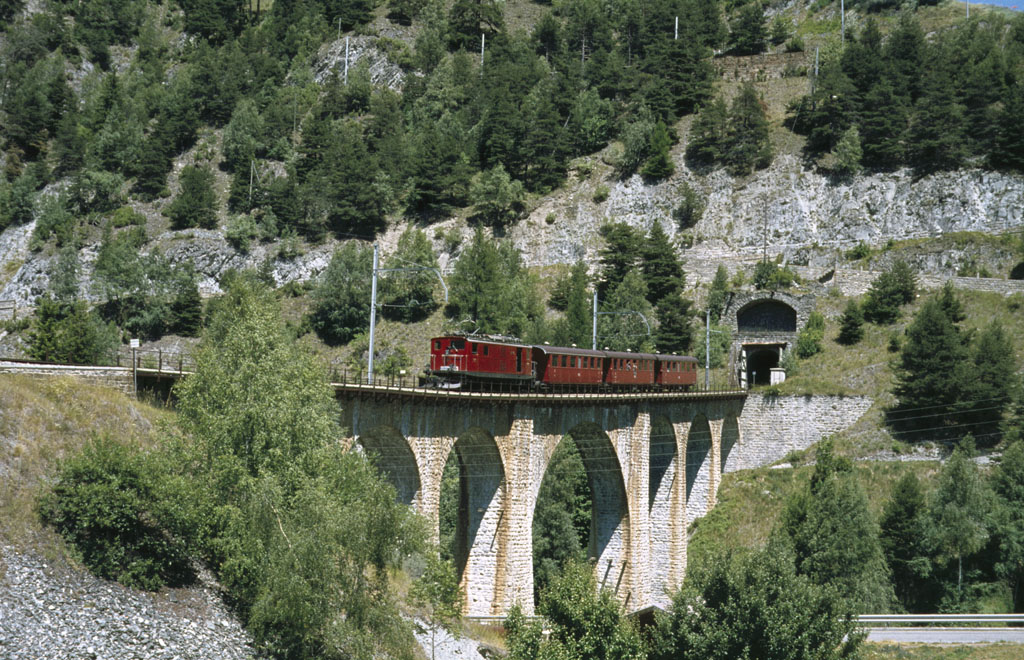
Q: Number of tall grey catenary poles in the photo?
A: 3